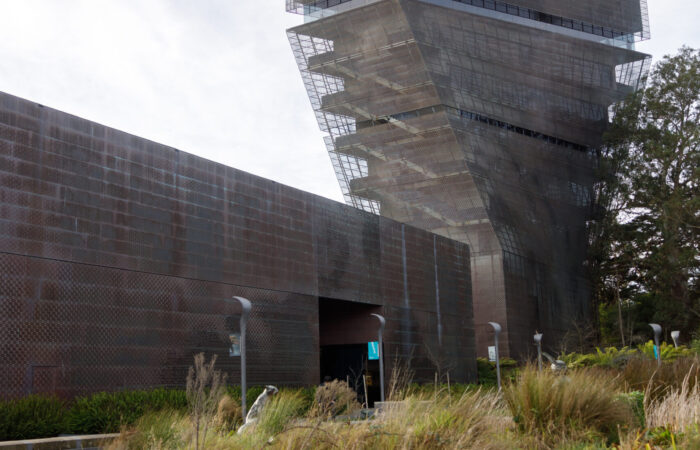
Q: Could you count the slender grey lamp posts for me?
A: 6